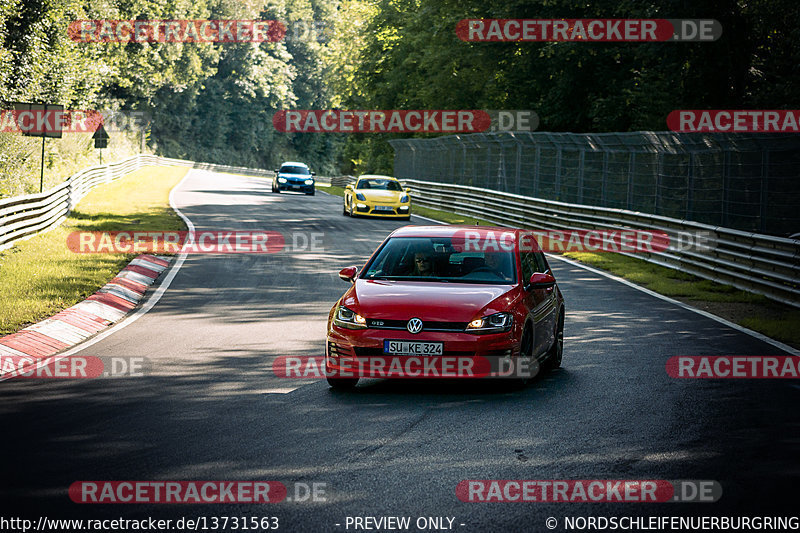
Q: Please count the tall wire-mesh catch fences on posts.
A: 1